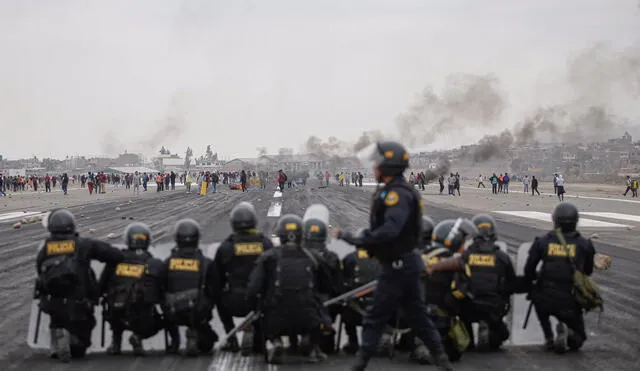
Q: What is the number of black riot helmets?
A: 11